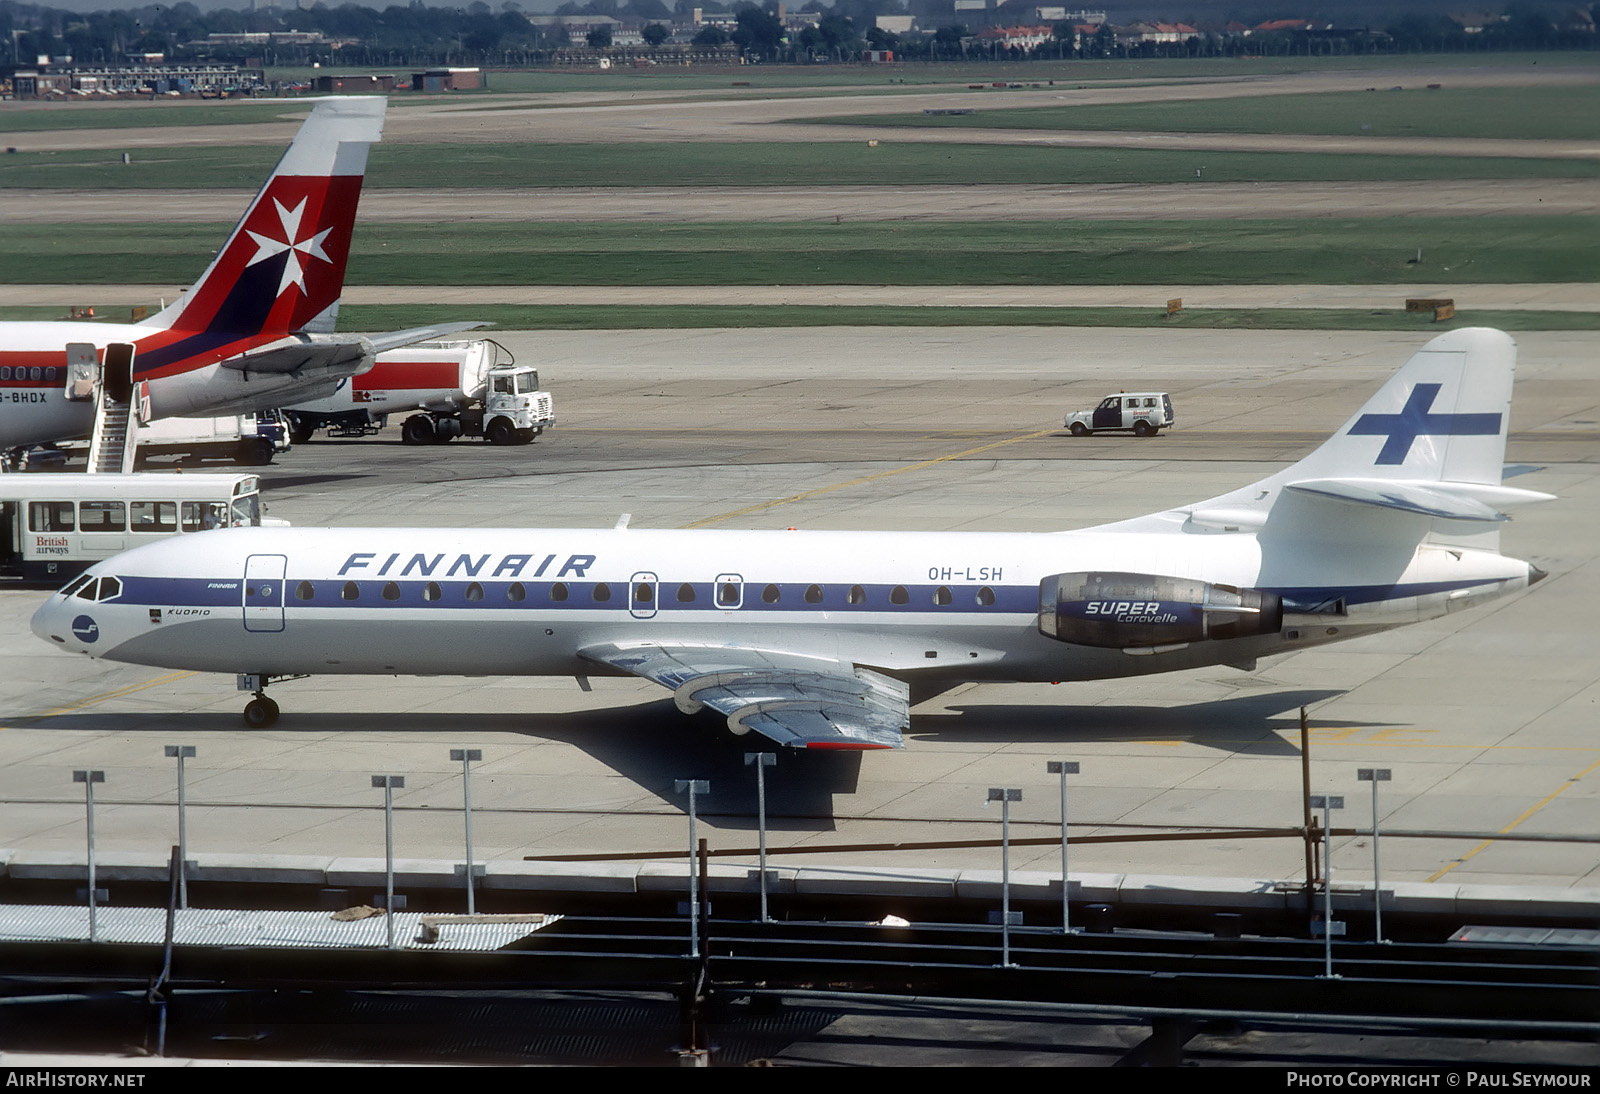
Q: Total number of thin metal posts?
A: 10